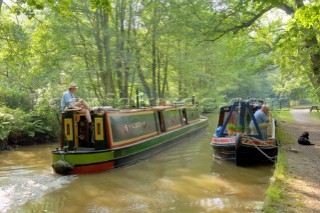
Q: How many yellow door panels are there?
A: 2